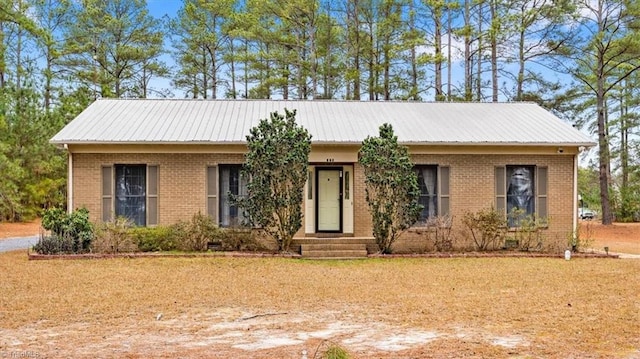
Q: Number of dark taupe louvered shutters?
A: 6